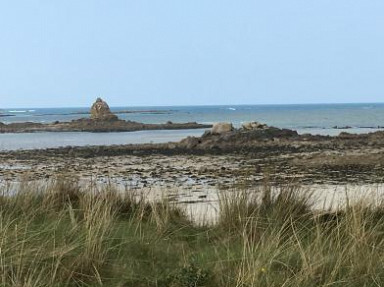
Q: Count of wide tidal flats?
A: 1